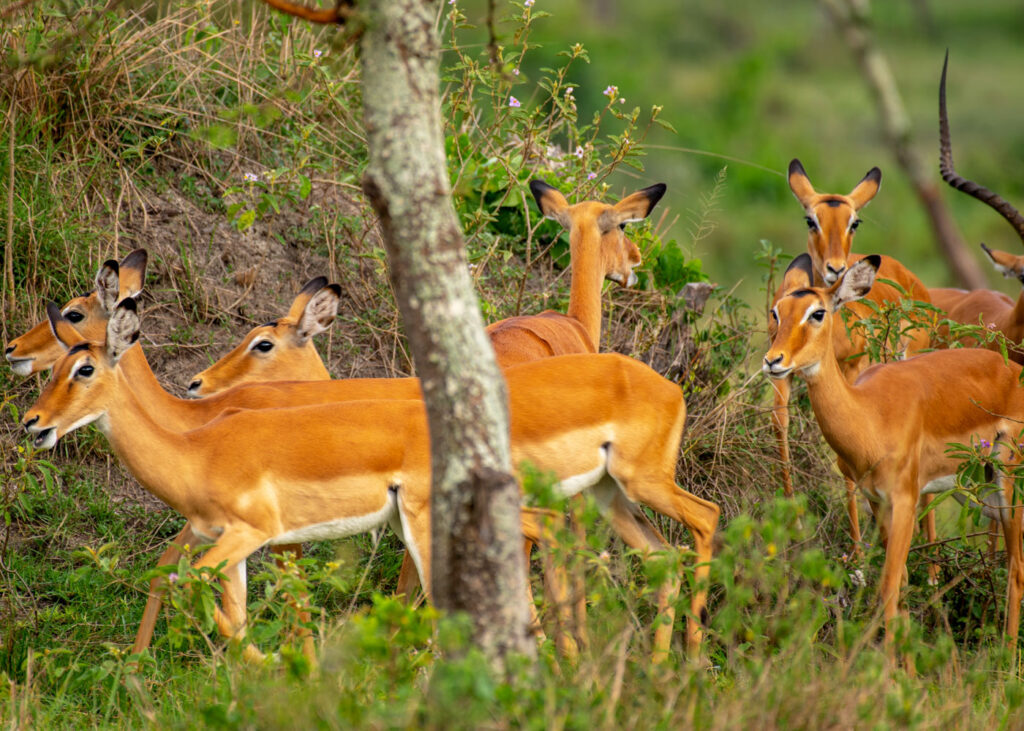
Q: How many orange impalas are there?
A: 7